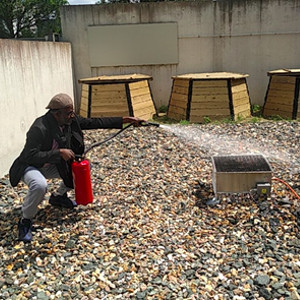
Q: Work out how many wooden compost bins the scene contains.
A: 3